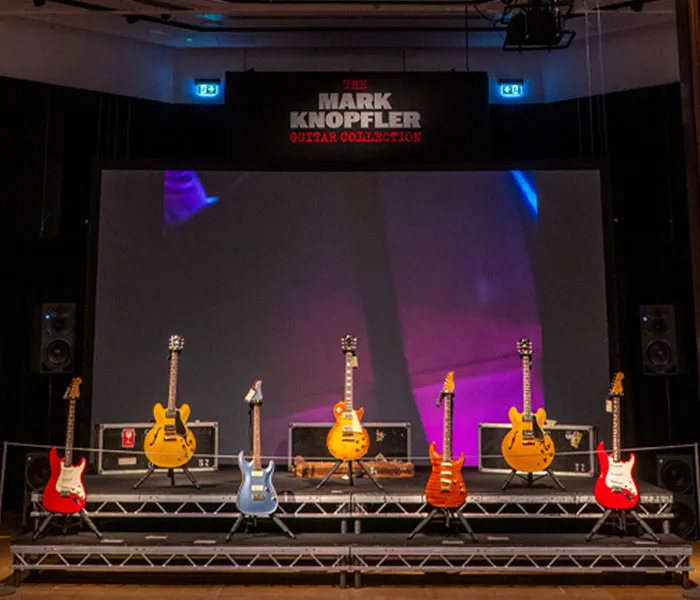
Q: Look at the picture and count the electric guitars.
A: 7